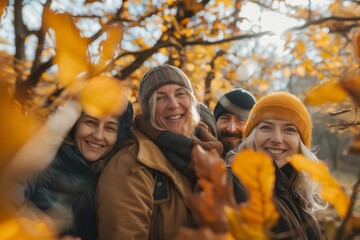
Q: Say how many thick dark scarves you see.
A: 1